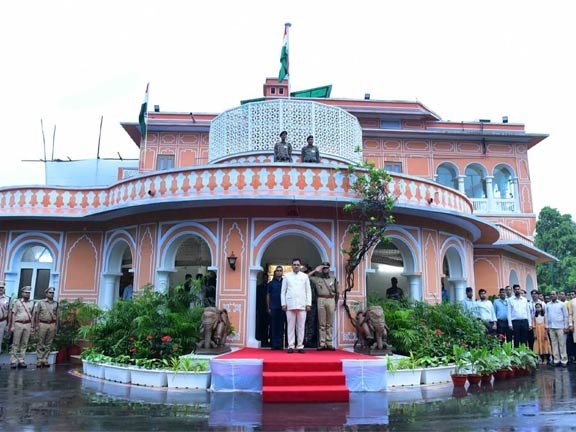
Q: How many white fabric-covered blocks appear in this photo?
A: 2